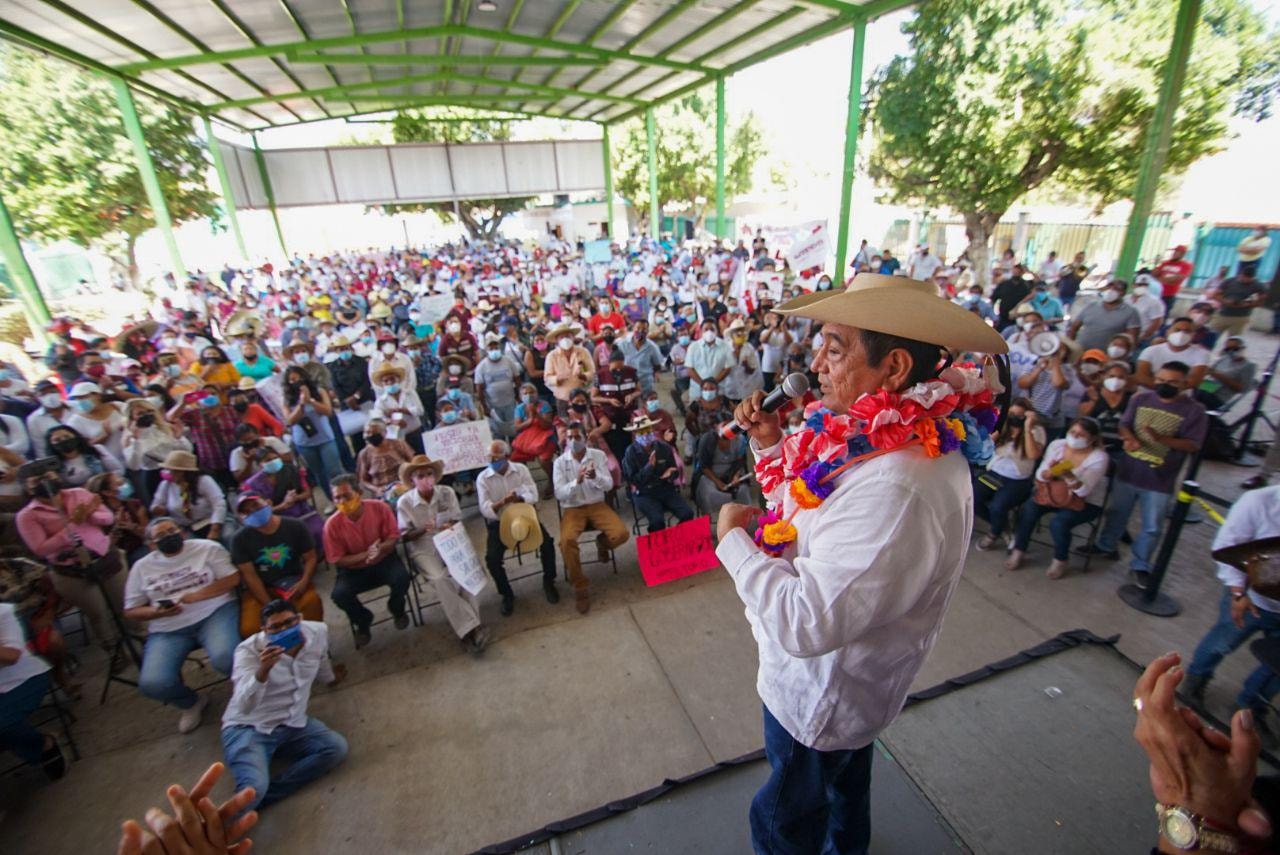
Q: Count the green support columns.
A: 9